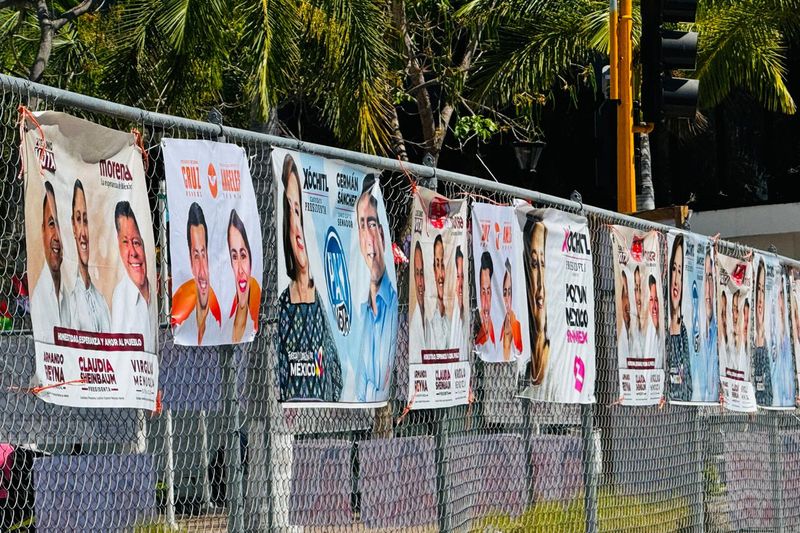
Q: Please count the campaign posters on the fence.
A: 11